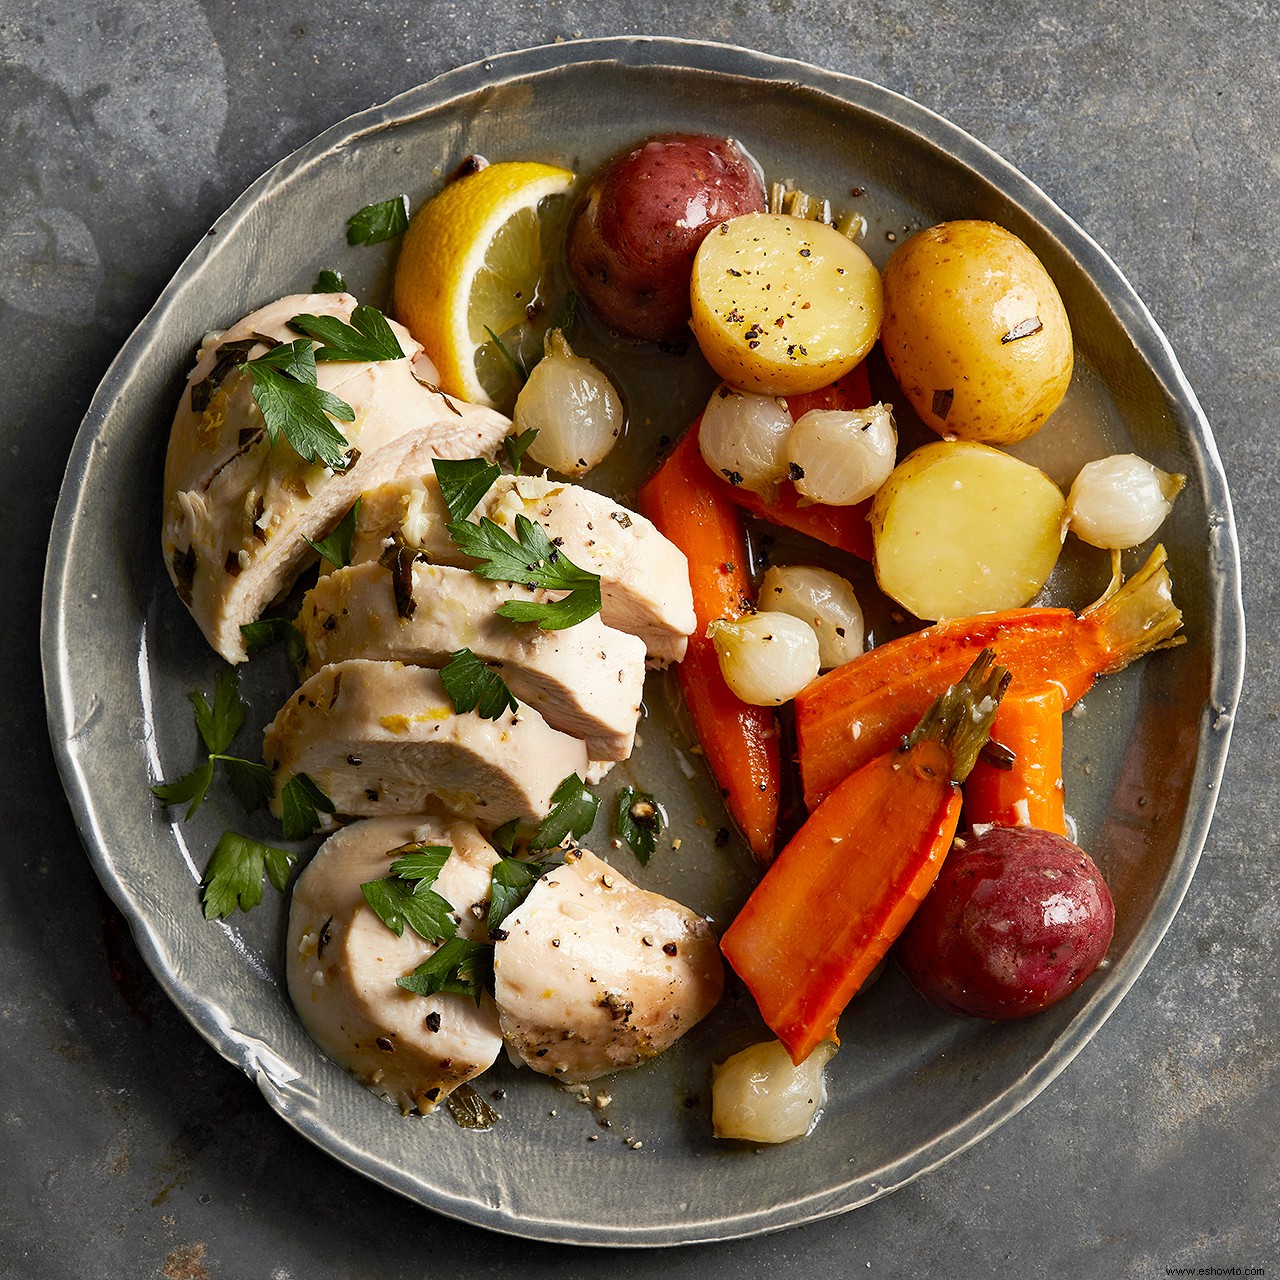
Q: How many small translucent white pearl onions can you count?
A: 7